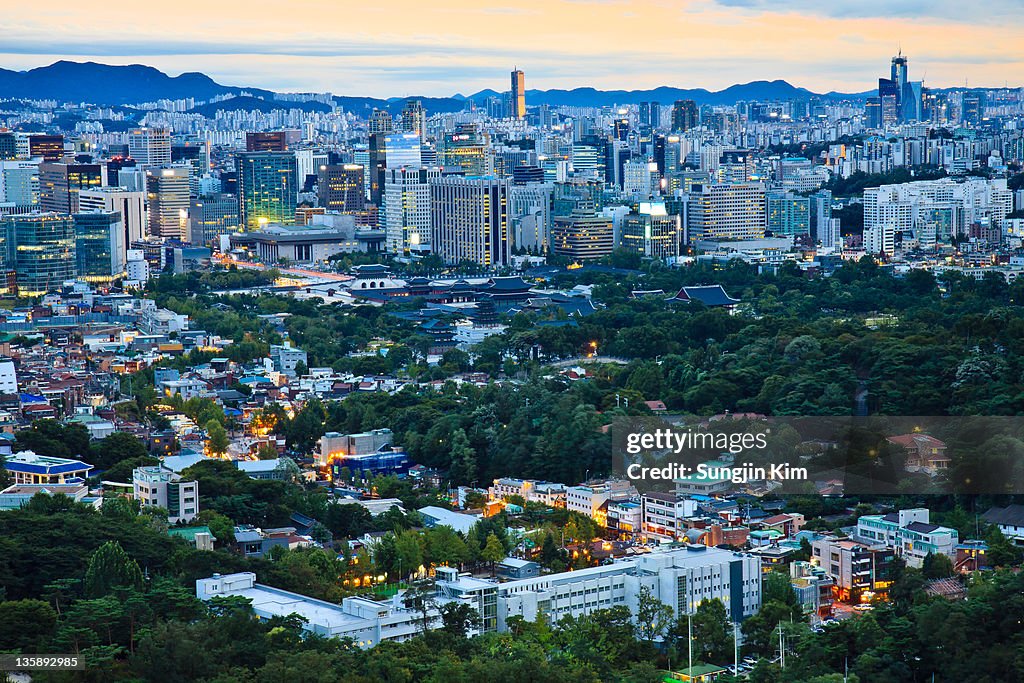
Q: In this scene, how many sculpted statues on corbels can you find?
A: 0